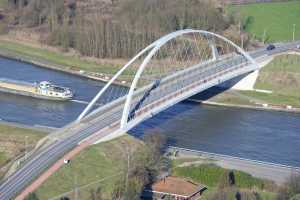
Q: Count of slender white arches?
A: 2